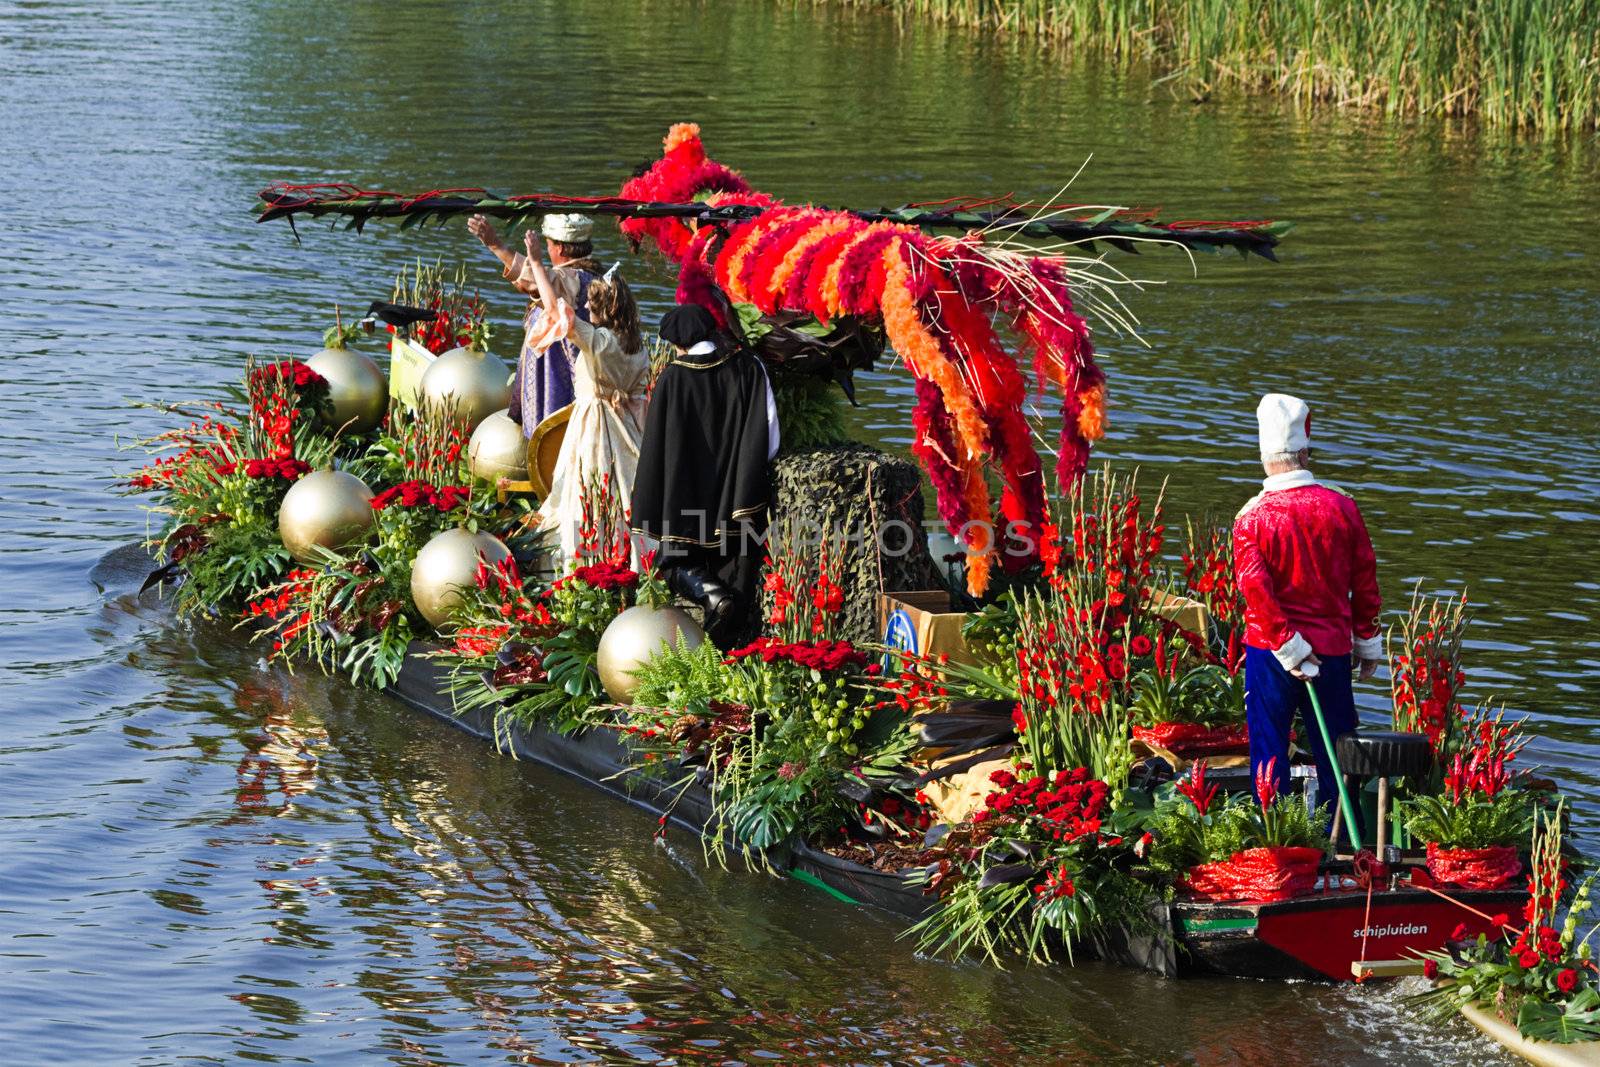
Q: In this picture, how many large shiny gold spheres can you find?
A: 6